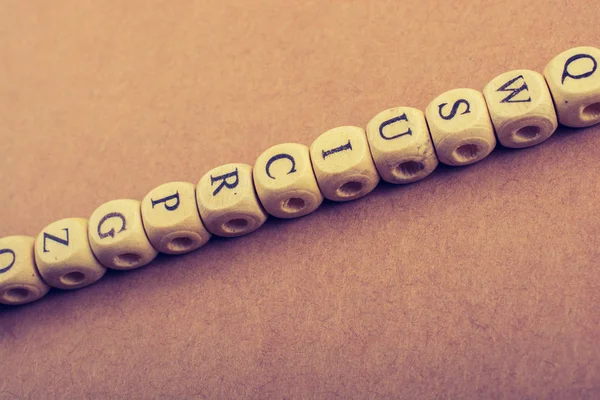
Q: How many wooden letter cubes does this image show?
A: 11